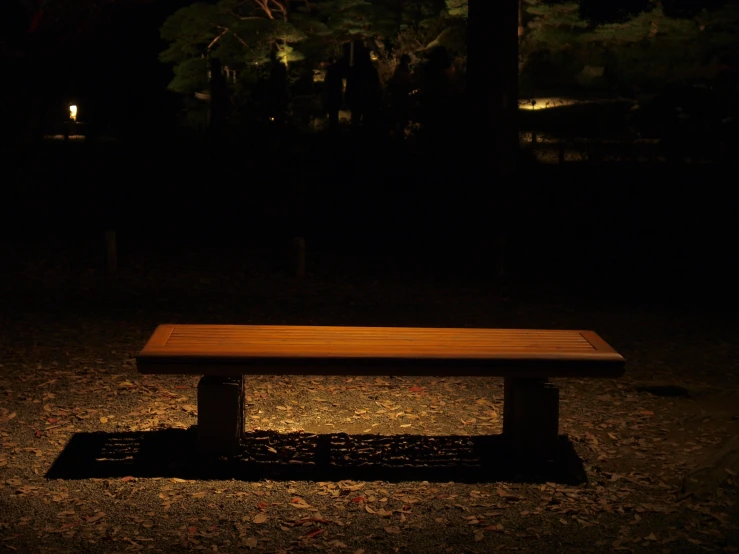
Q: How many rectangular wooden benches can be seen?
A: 1